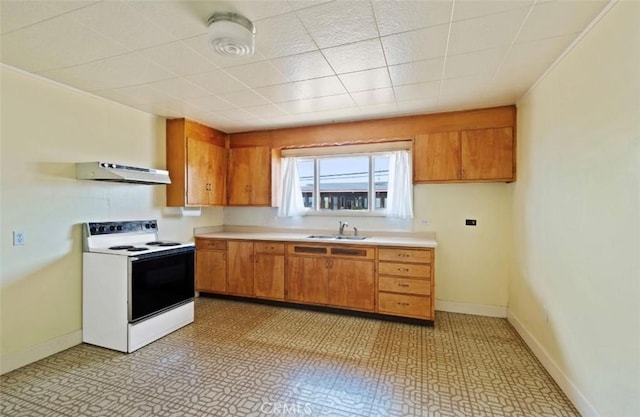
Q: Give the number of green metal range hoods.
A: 0